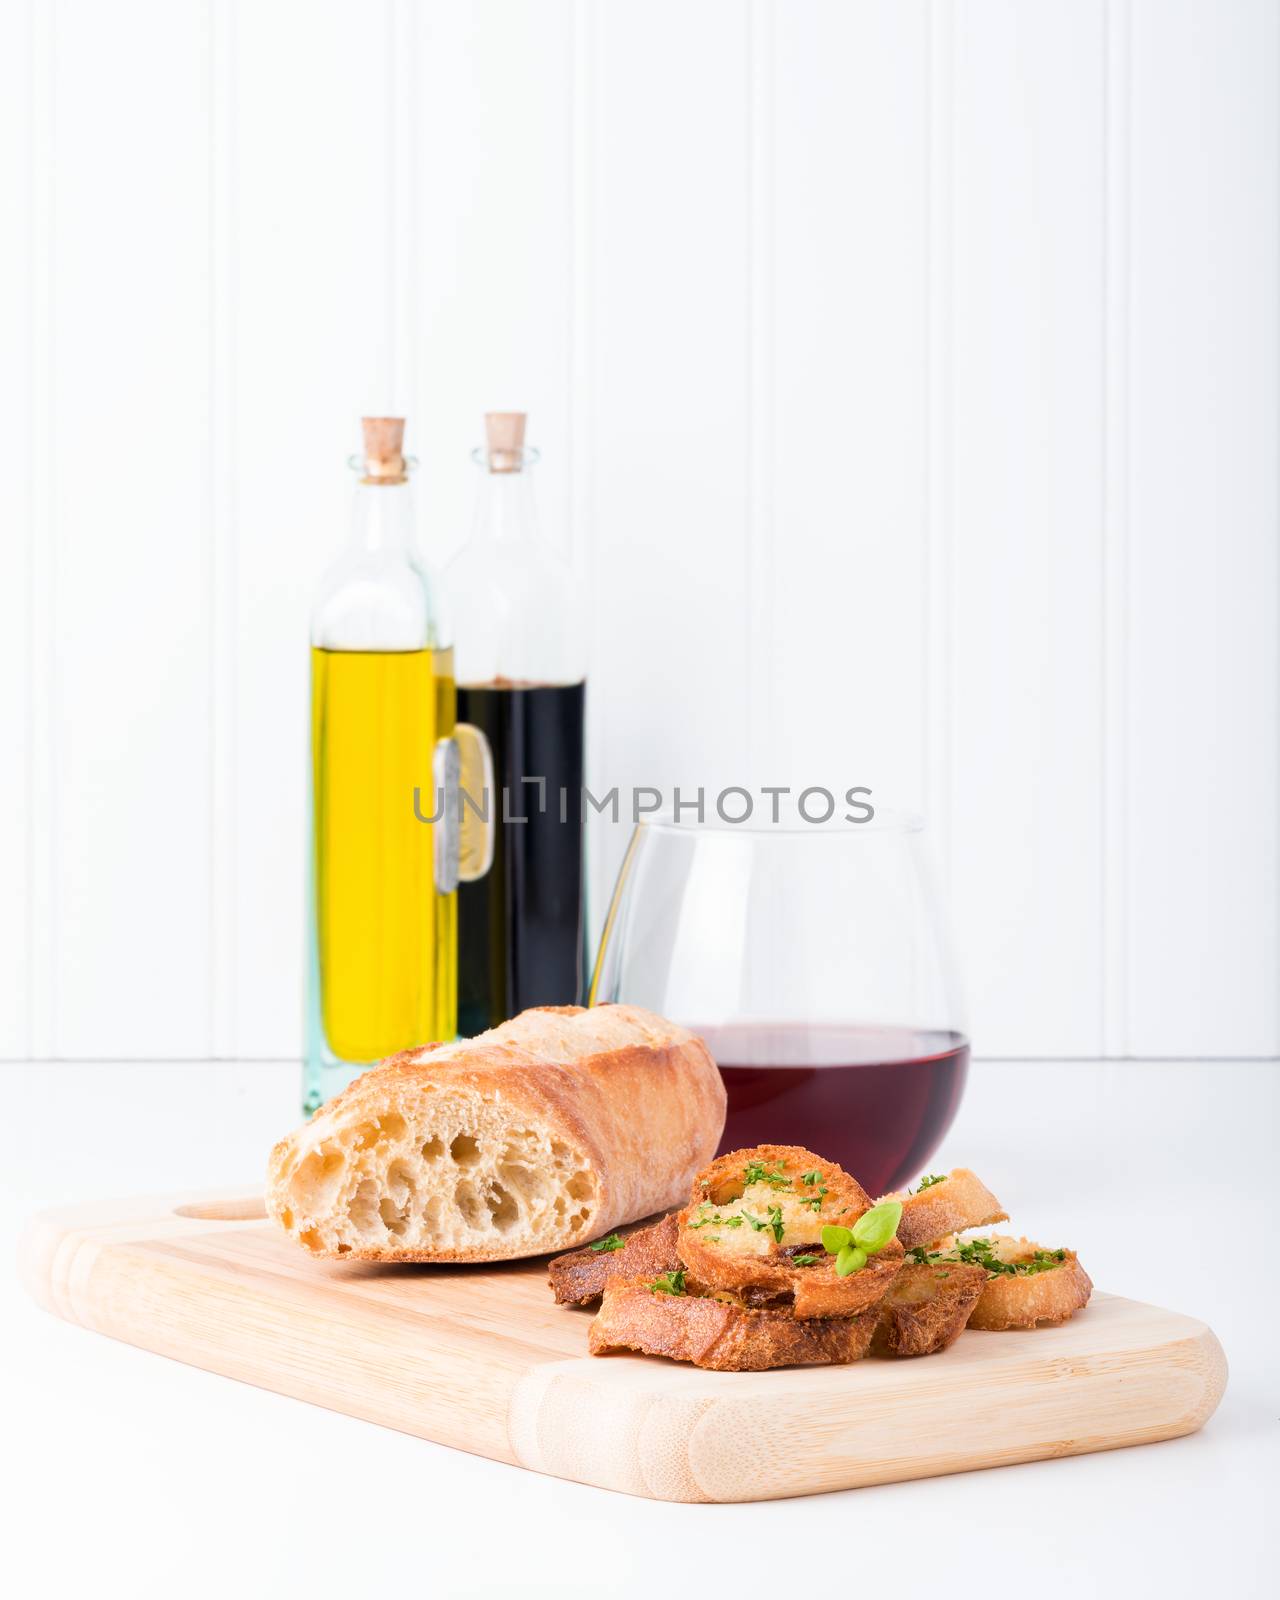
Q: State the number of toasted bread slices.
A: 6